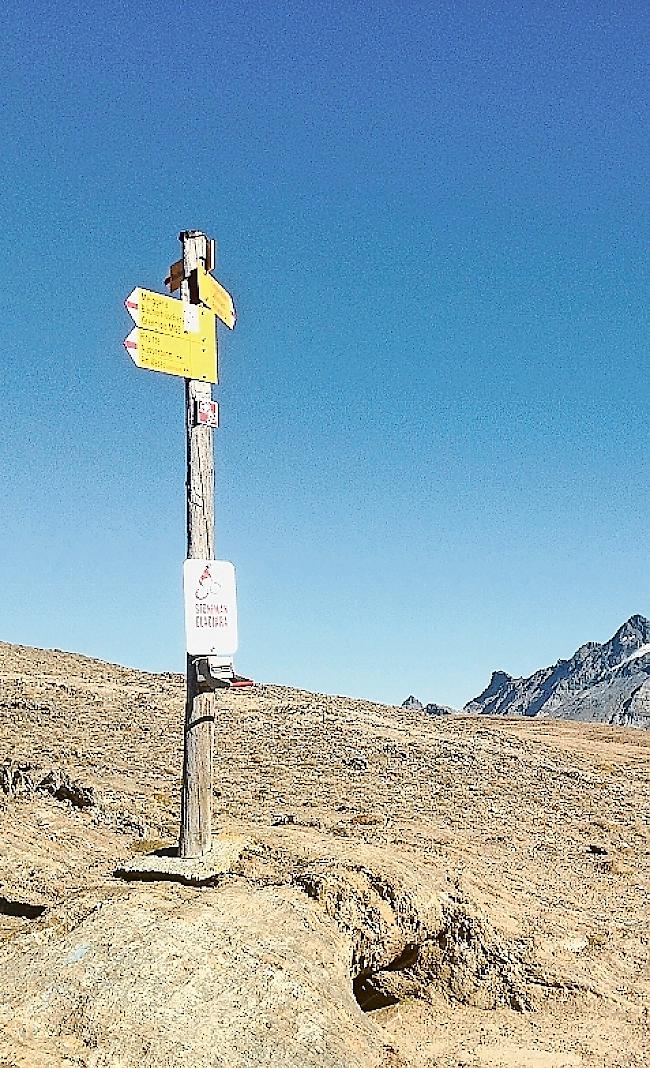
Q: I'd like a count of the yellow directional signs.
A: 3